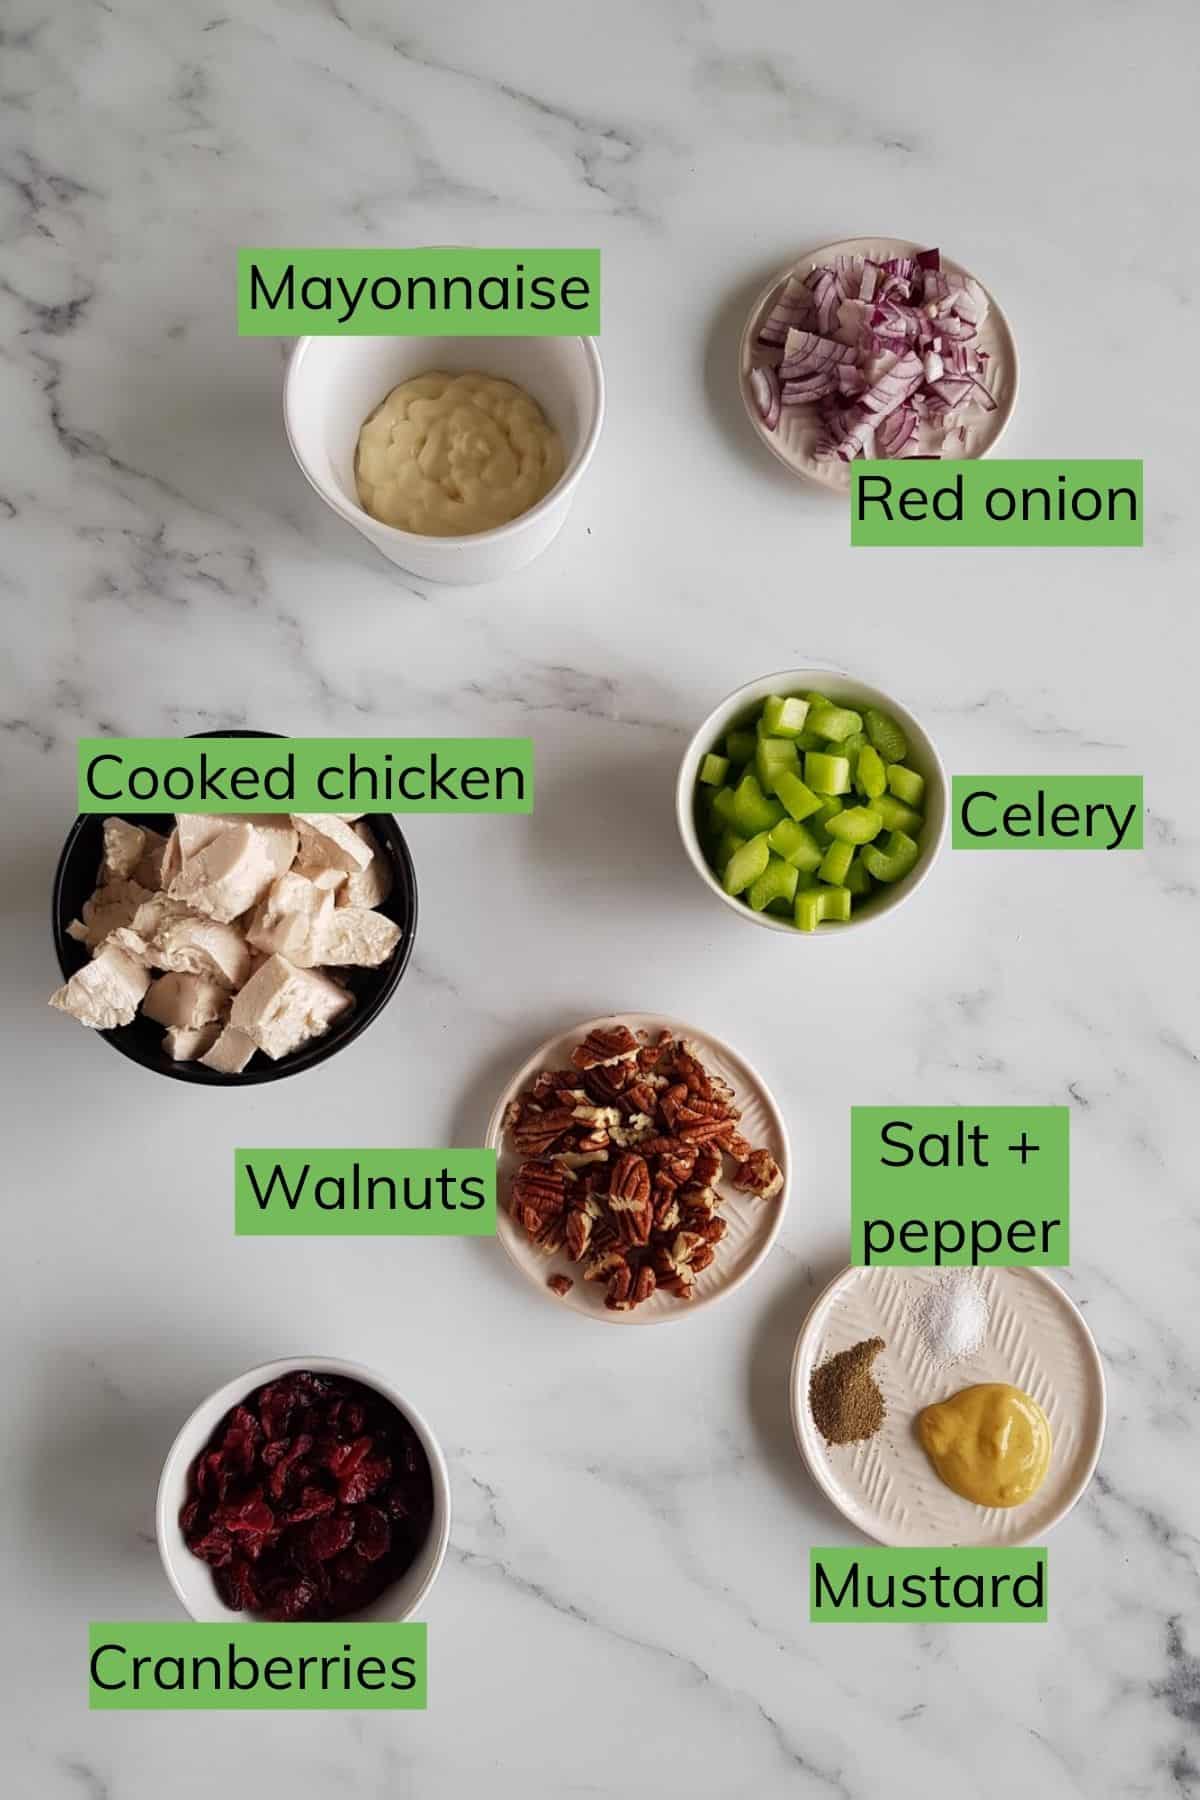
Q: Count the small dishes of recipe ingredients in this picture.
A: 7